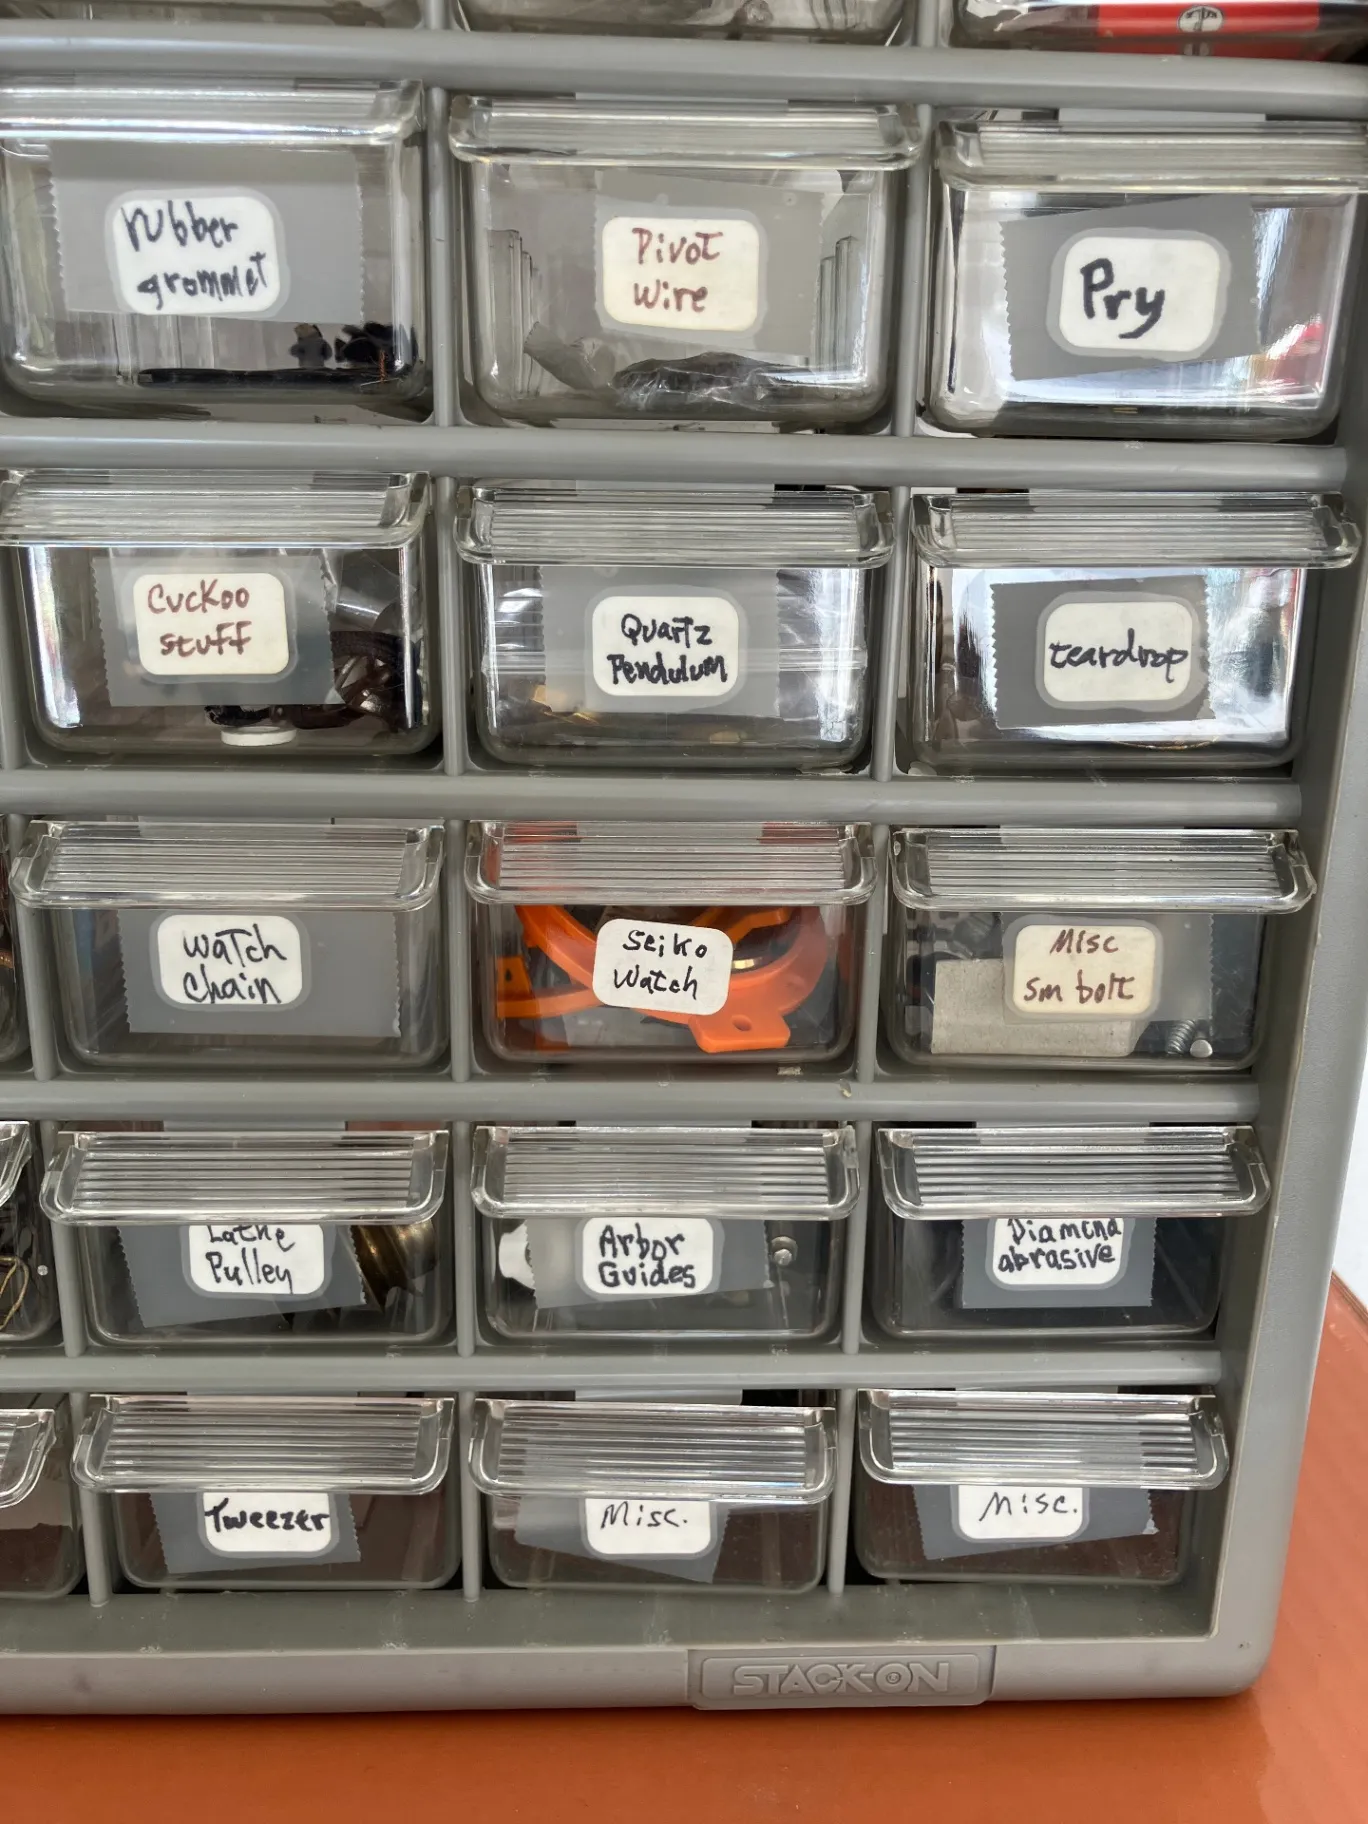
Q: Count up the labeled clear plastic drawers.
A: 15